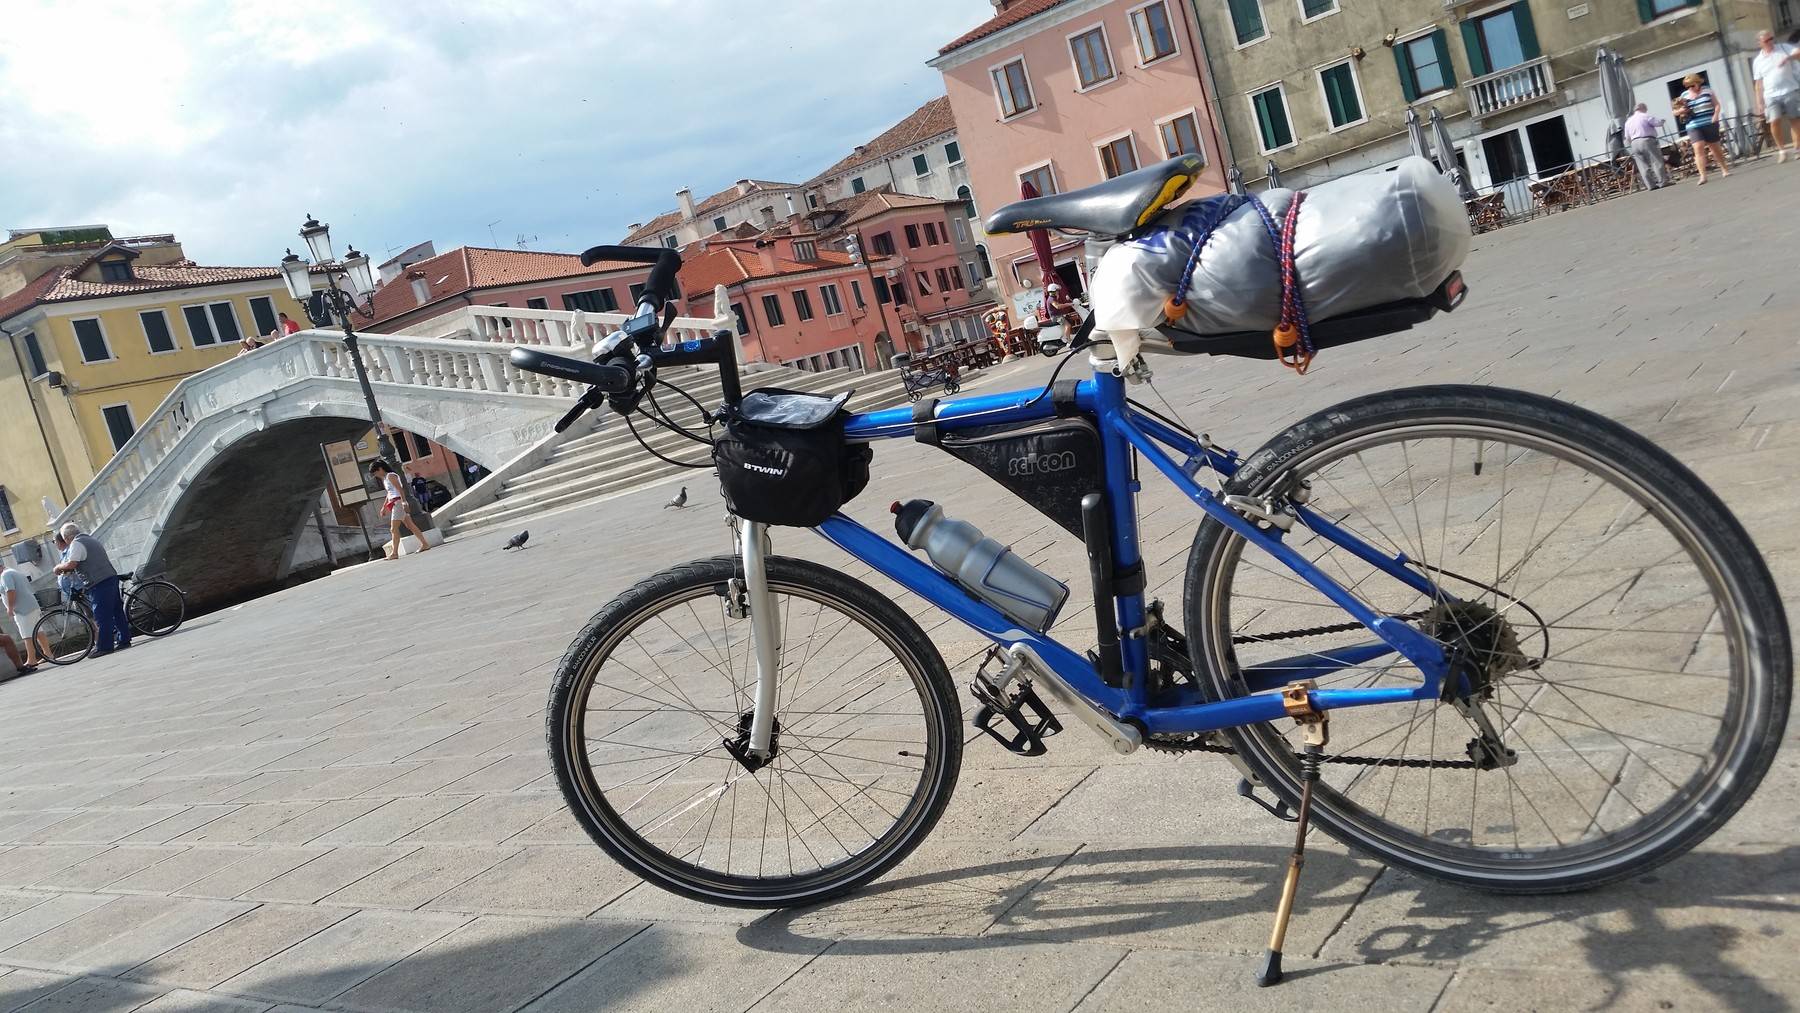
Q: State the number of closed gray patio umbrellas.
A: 6